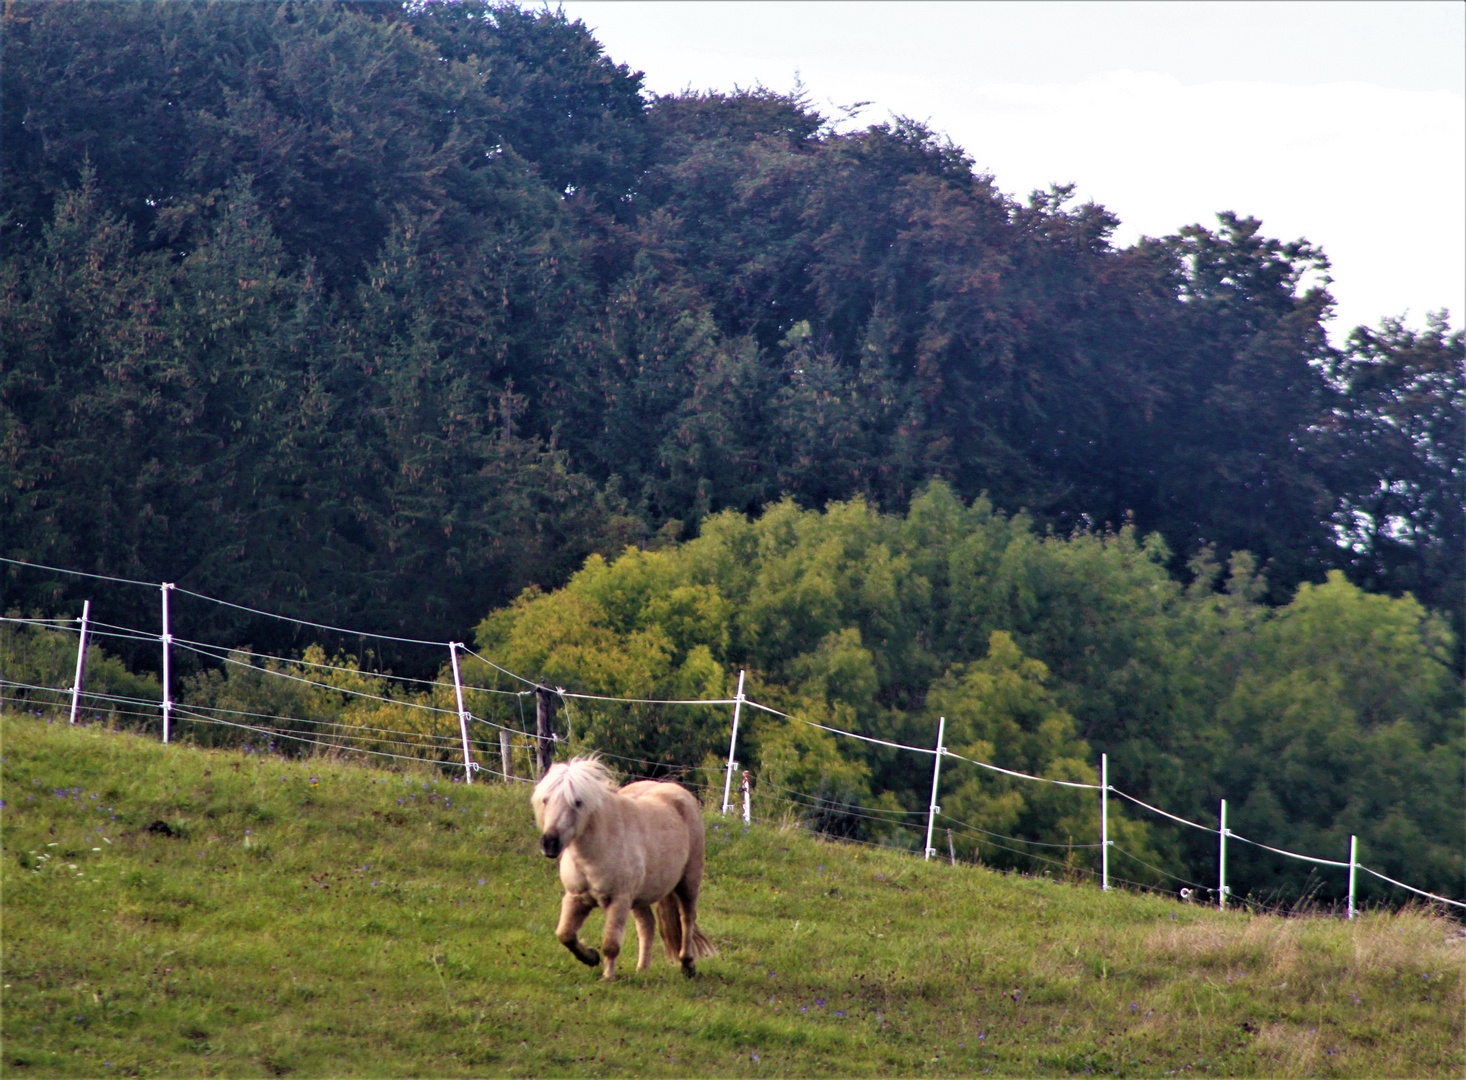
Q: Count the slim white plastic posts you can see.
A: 8